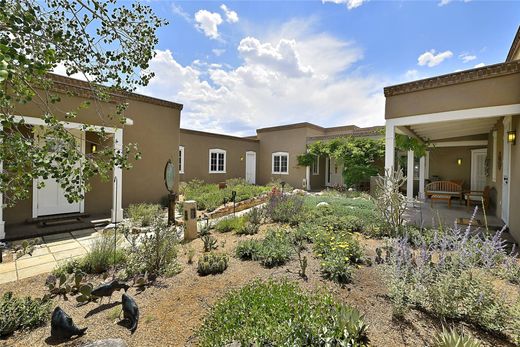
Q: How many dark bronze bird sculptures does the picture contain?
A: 3